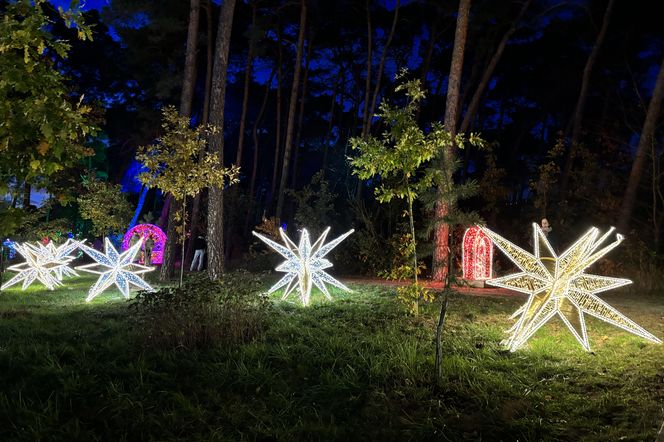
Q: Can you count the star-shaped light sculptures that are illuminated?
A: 5